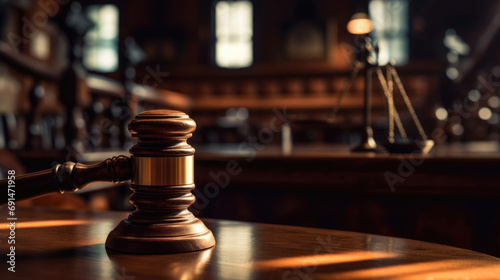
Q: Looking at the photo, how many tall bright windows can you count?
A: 3